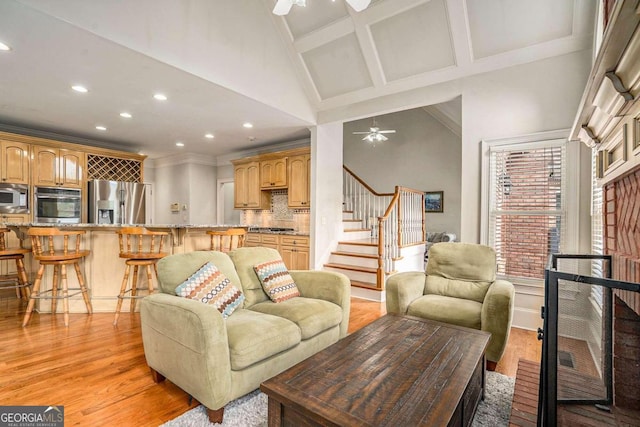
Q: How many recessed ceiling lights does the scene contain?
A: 8